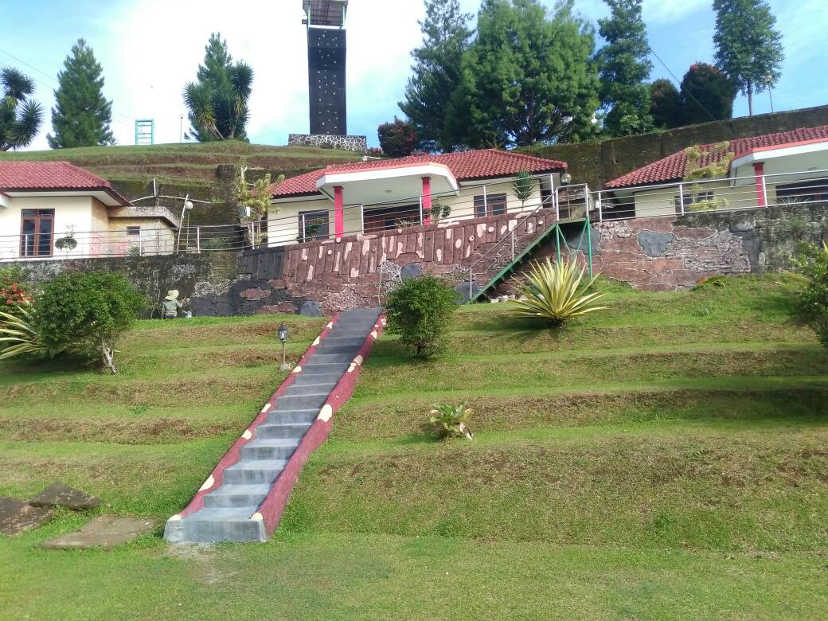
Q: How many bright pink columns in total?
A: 3